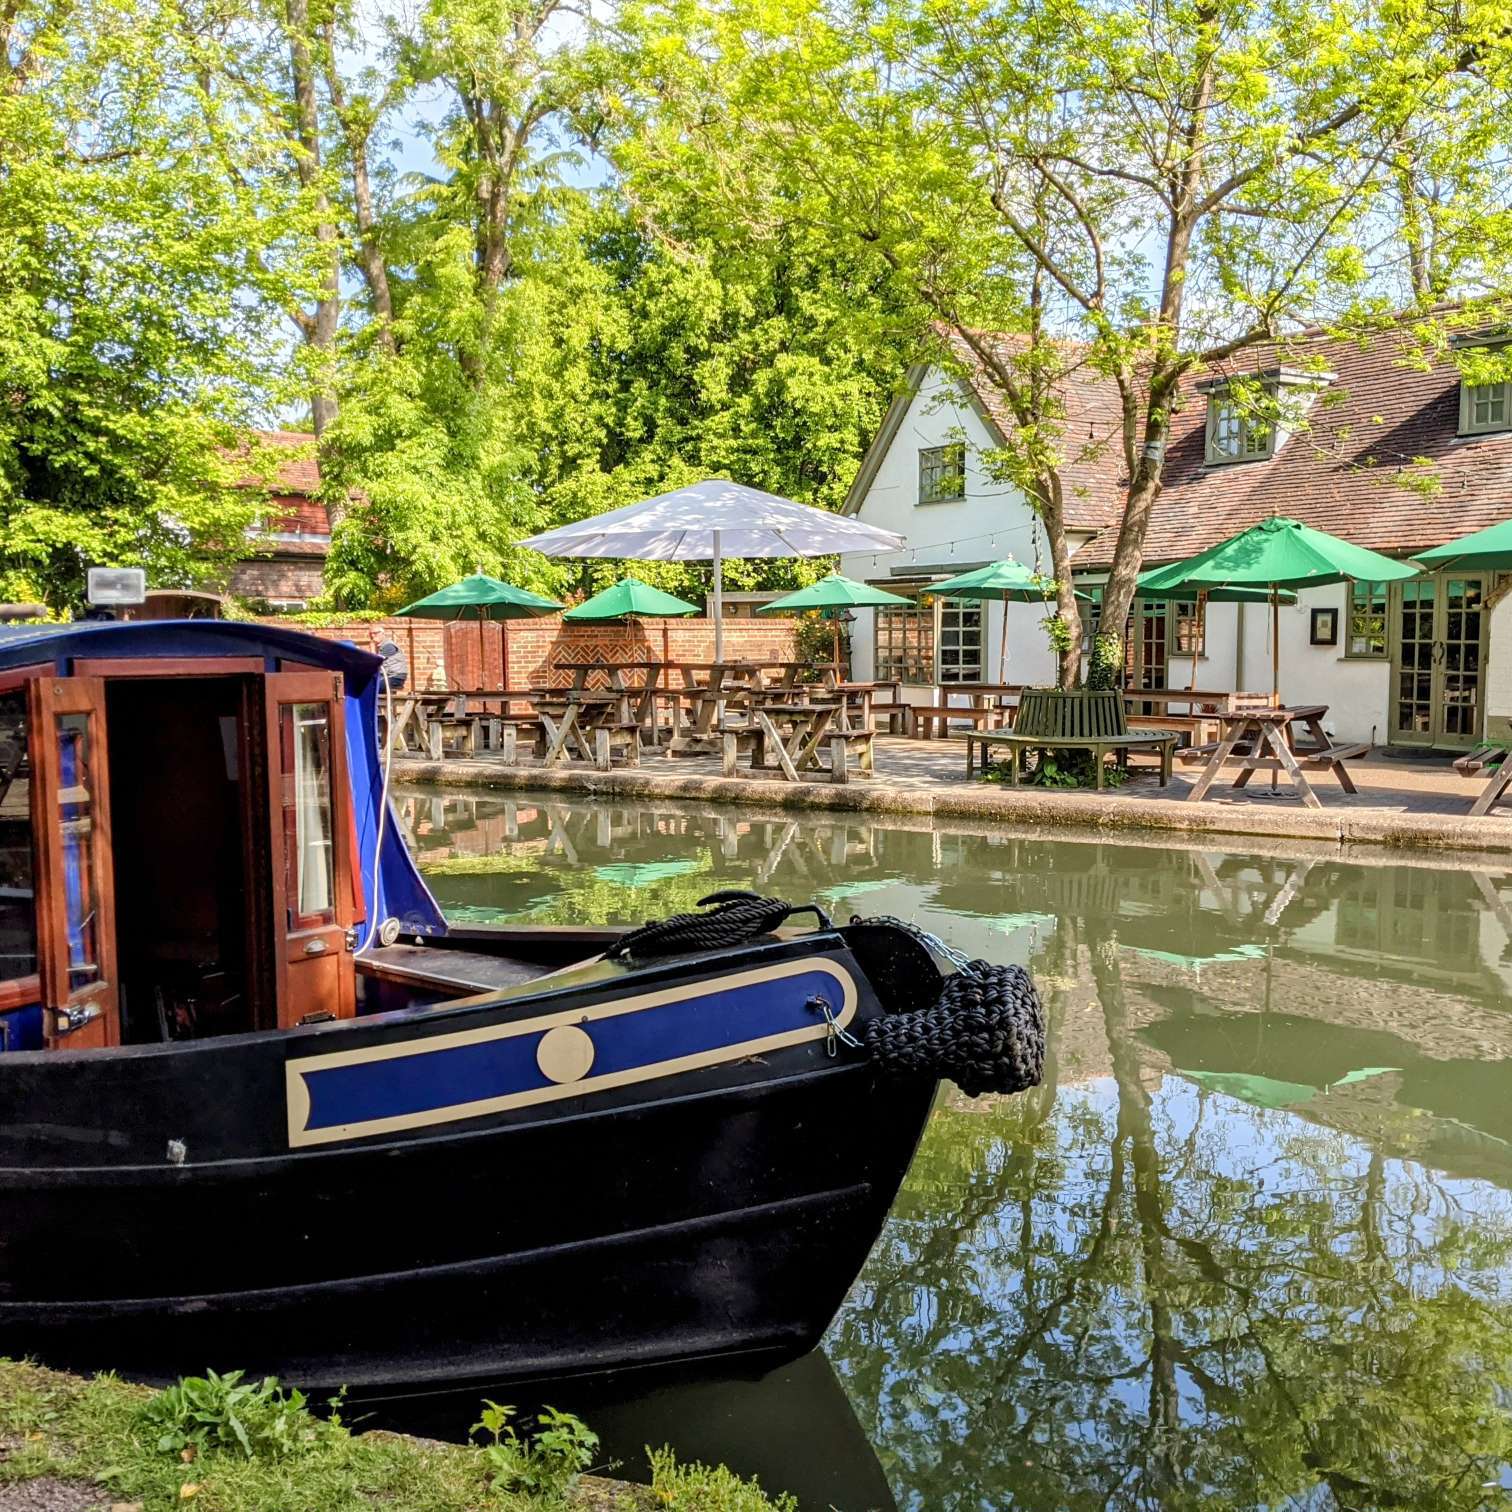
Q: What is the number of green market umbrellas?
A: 7